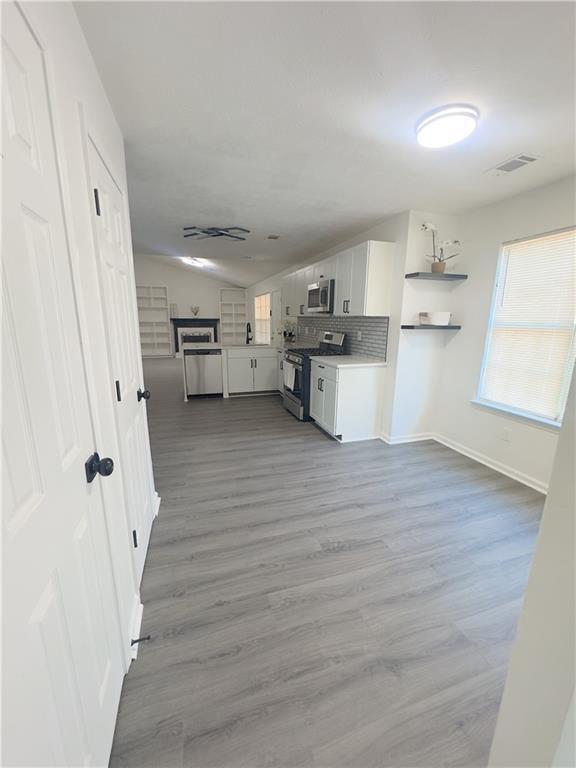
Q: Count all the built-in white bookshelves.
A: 2